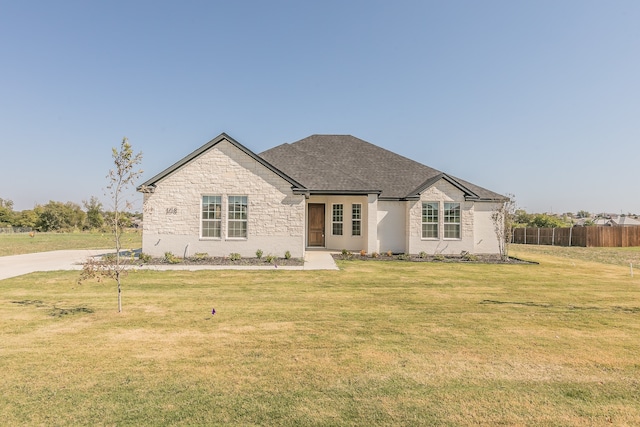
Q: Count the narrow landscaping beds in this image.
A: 2